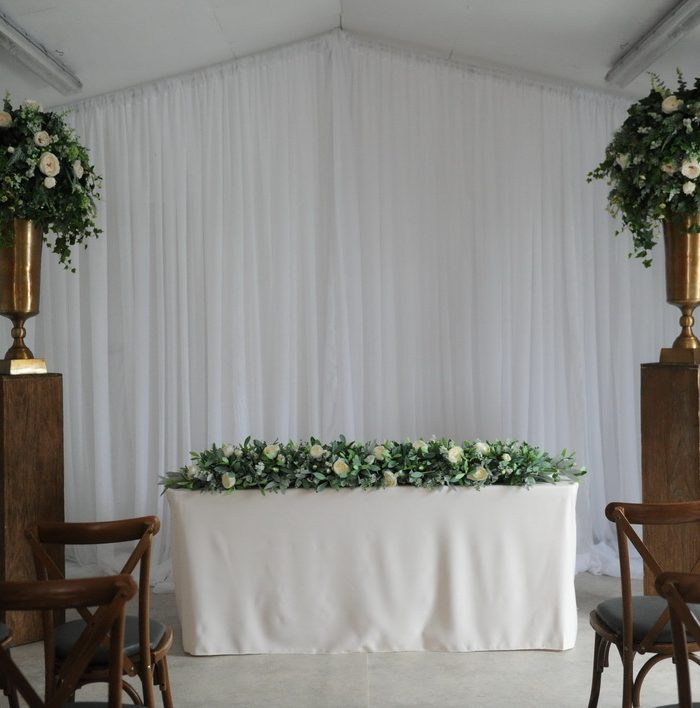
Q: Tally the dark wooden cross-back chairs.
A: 4